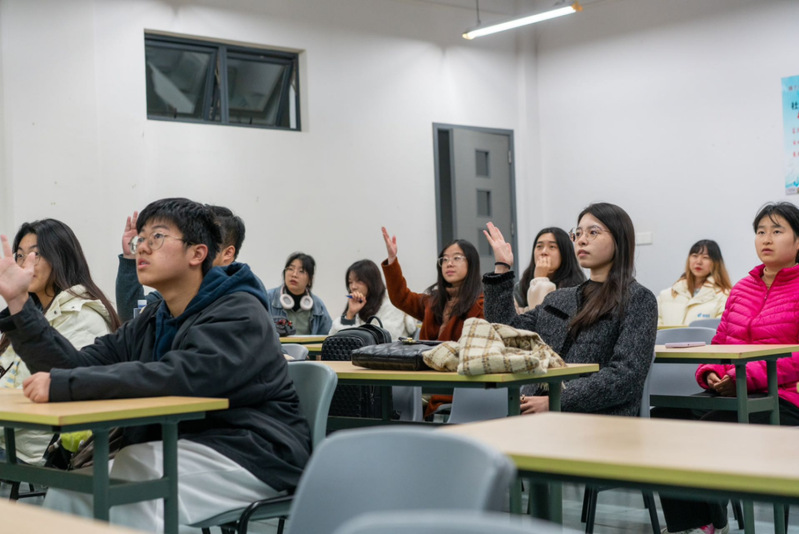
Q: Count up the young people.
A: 10